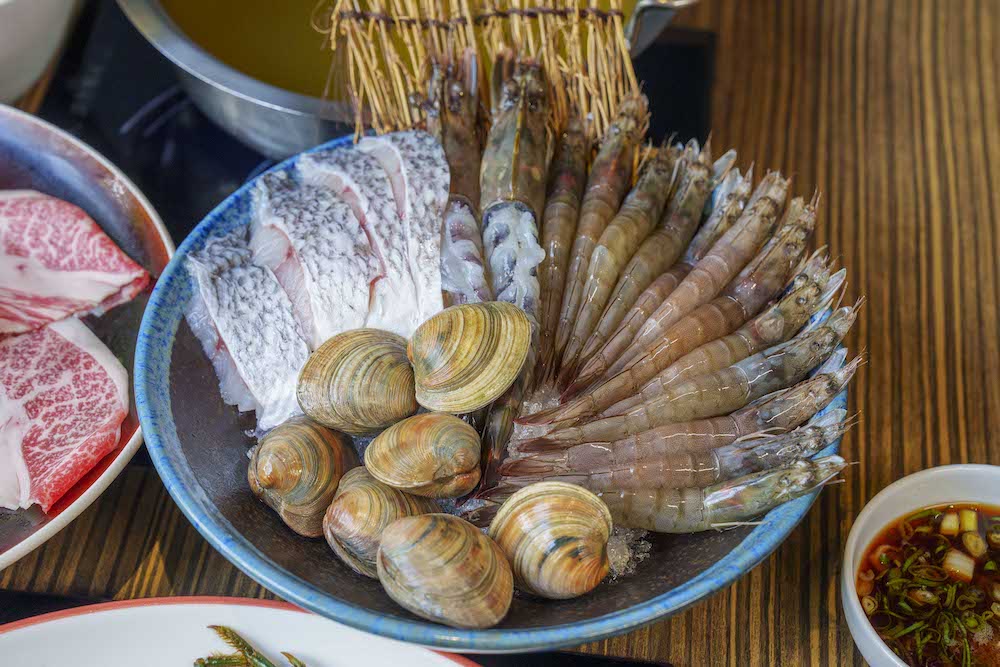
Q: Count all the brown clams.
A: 7